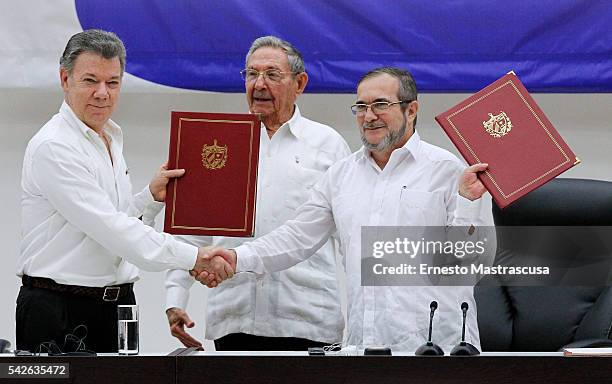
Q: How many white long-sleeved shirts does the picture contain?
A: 3